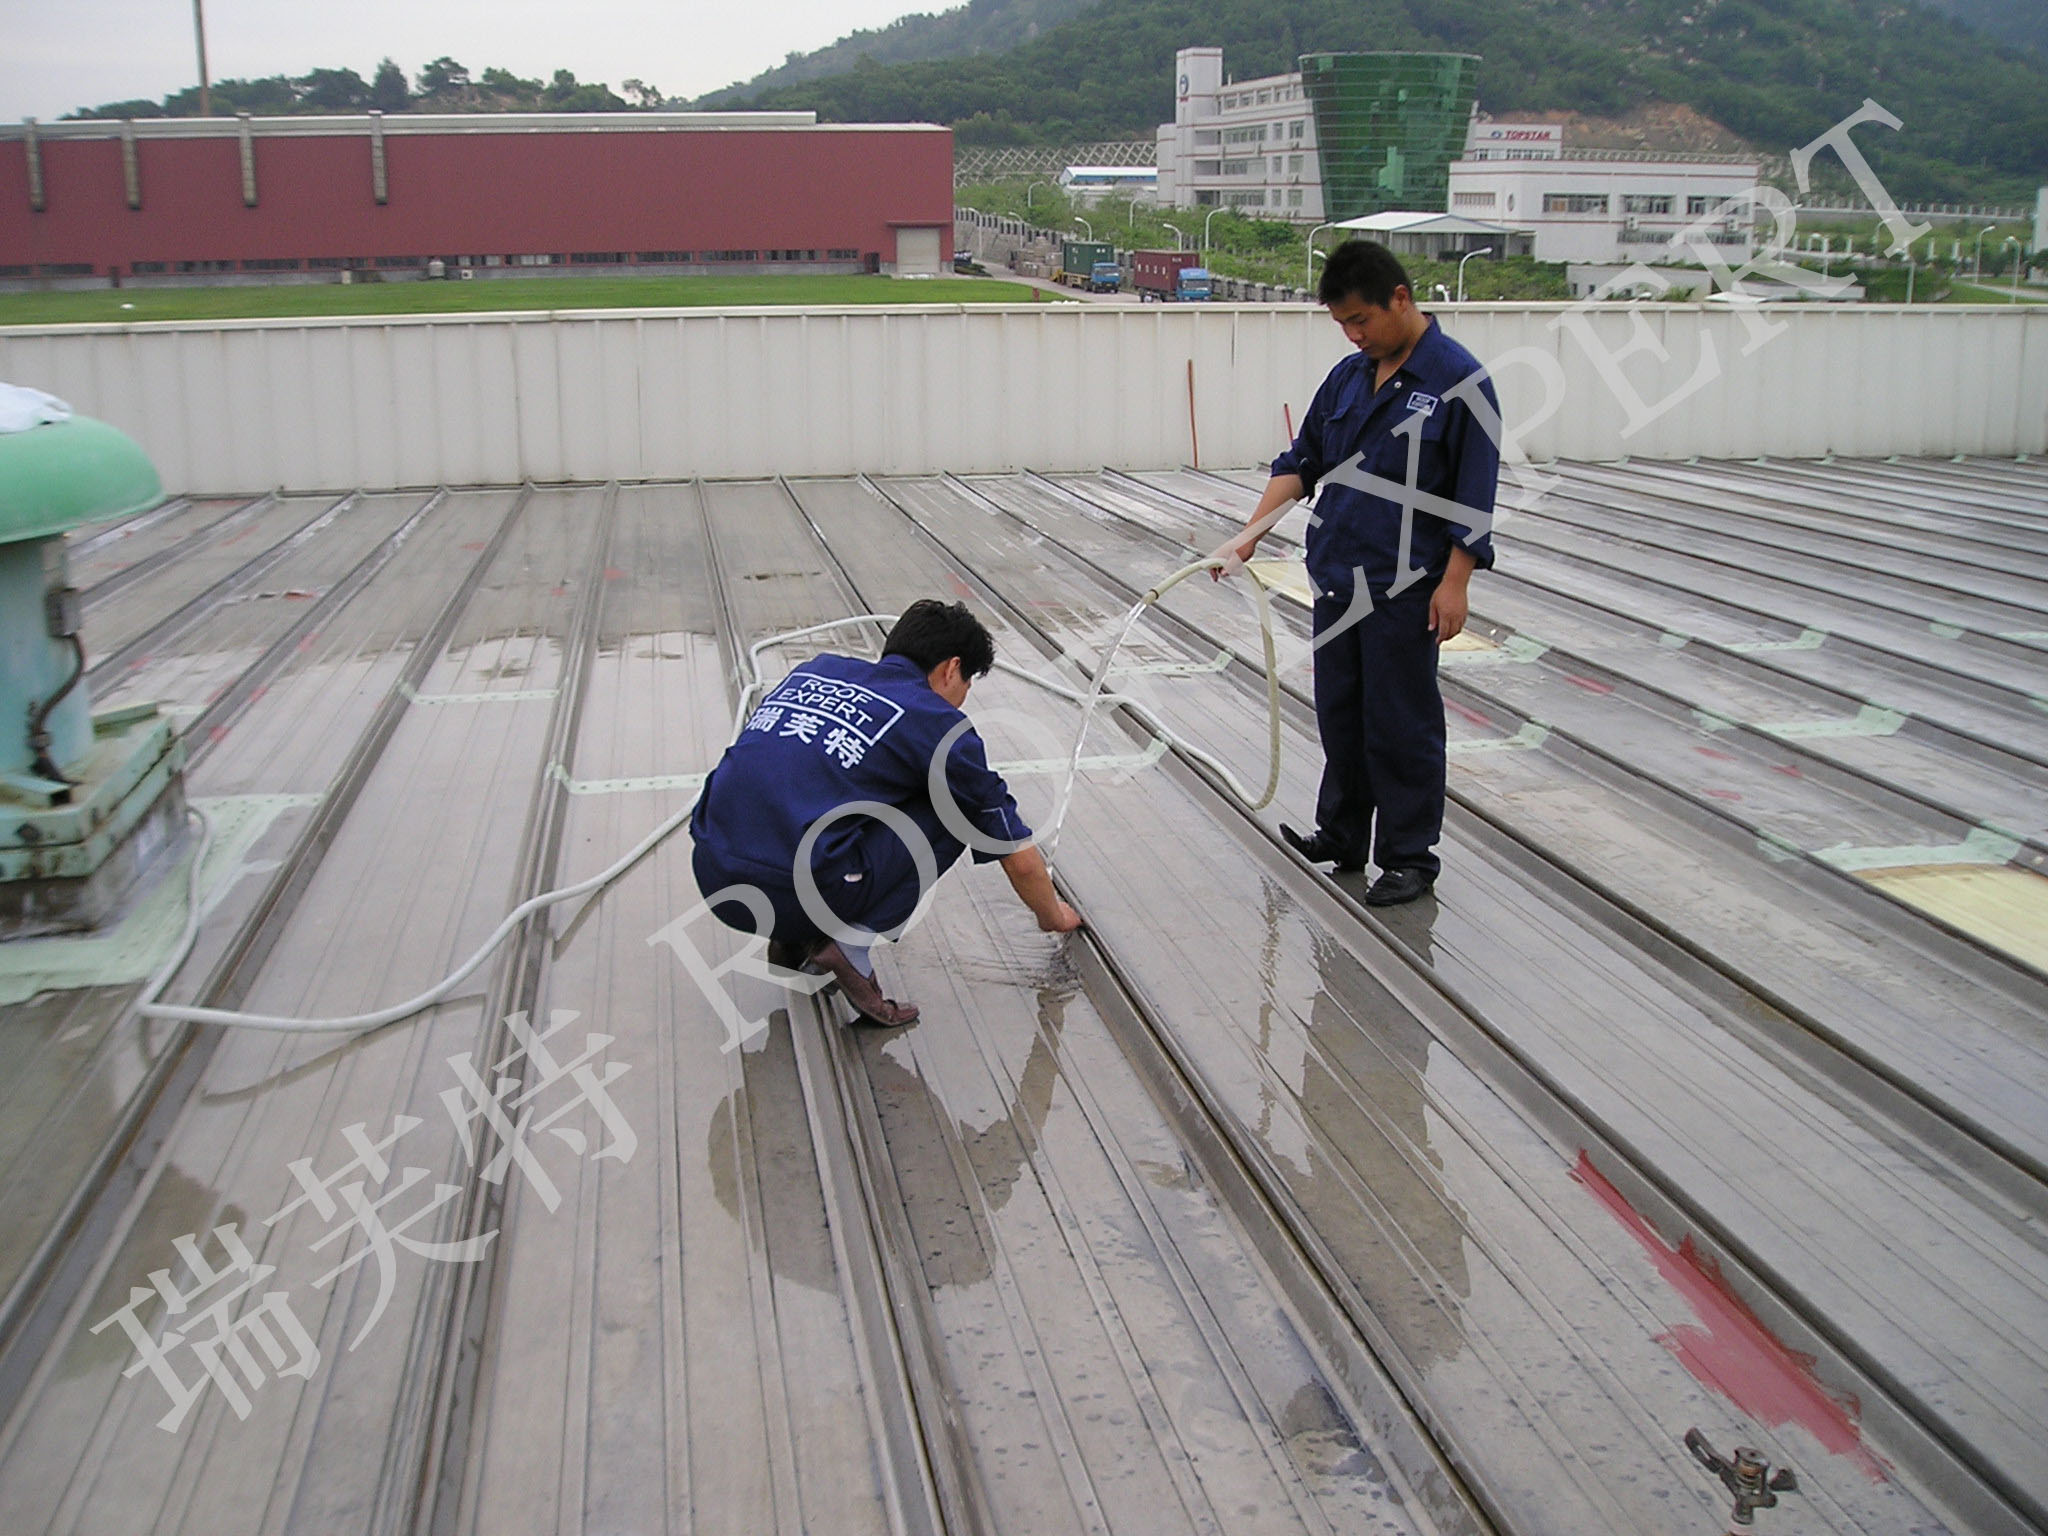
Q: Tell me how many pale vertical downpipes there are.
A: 4